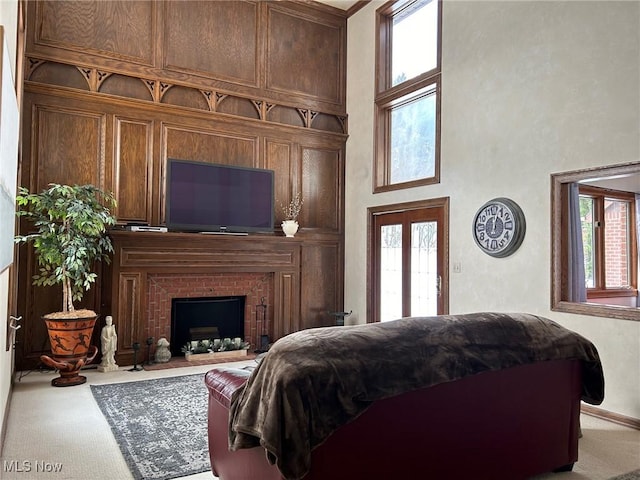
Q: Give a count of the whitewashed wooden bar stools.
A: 0